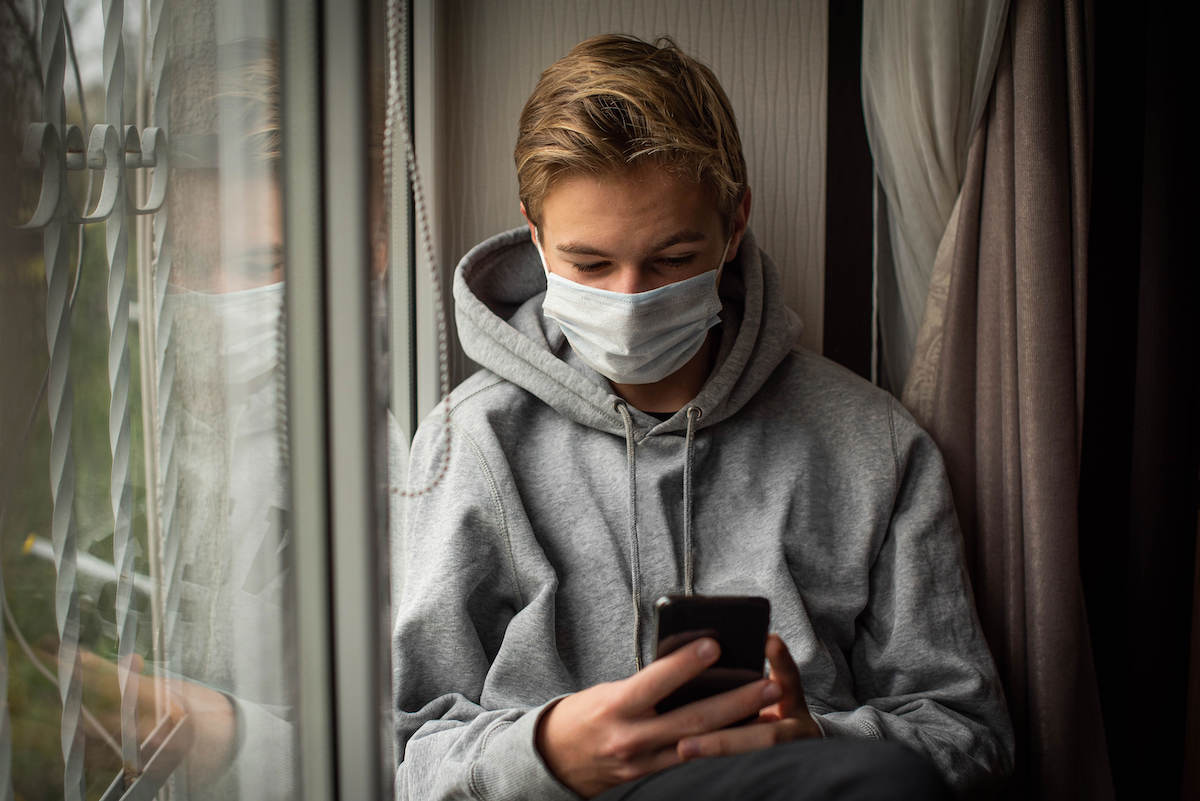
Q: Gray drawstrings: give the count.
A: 2